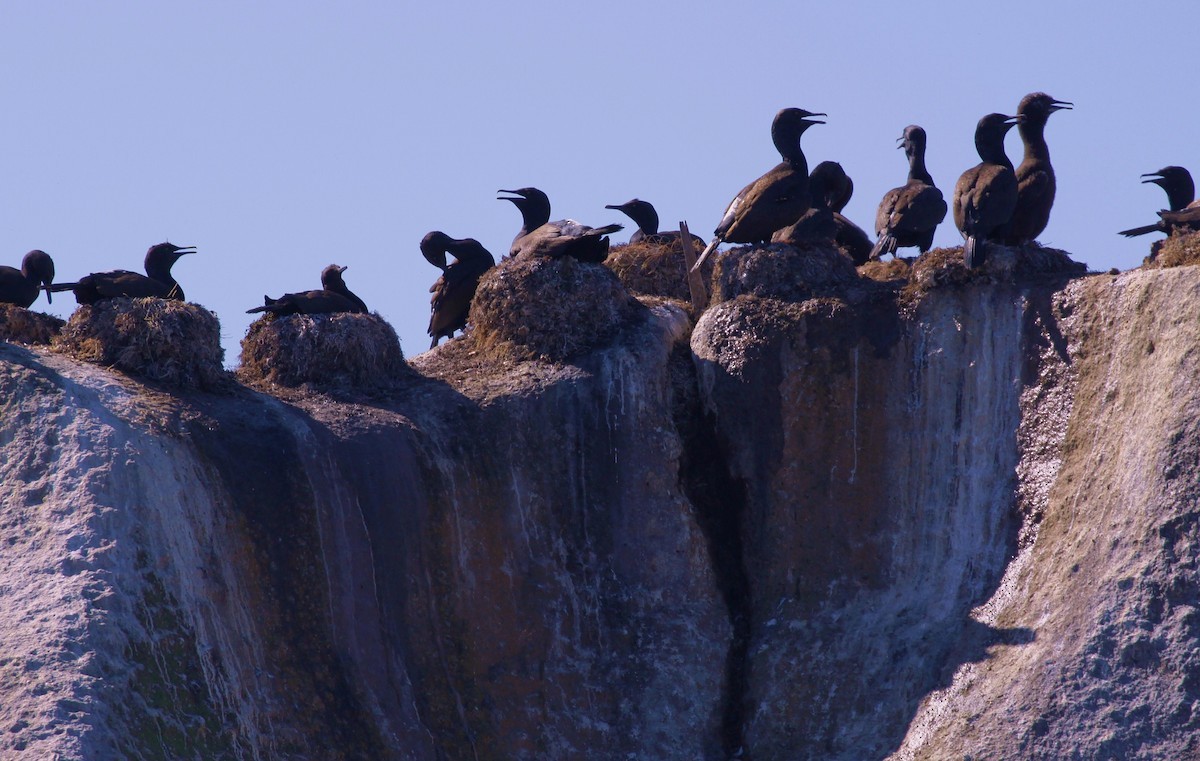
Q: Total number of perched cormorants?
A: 12